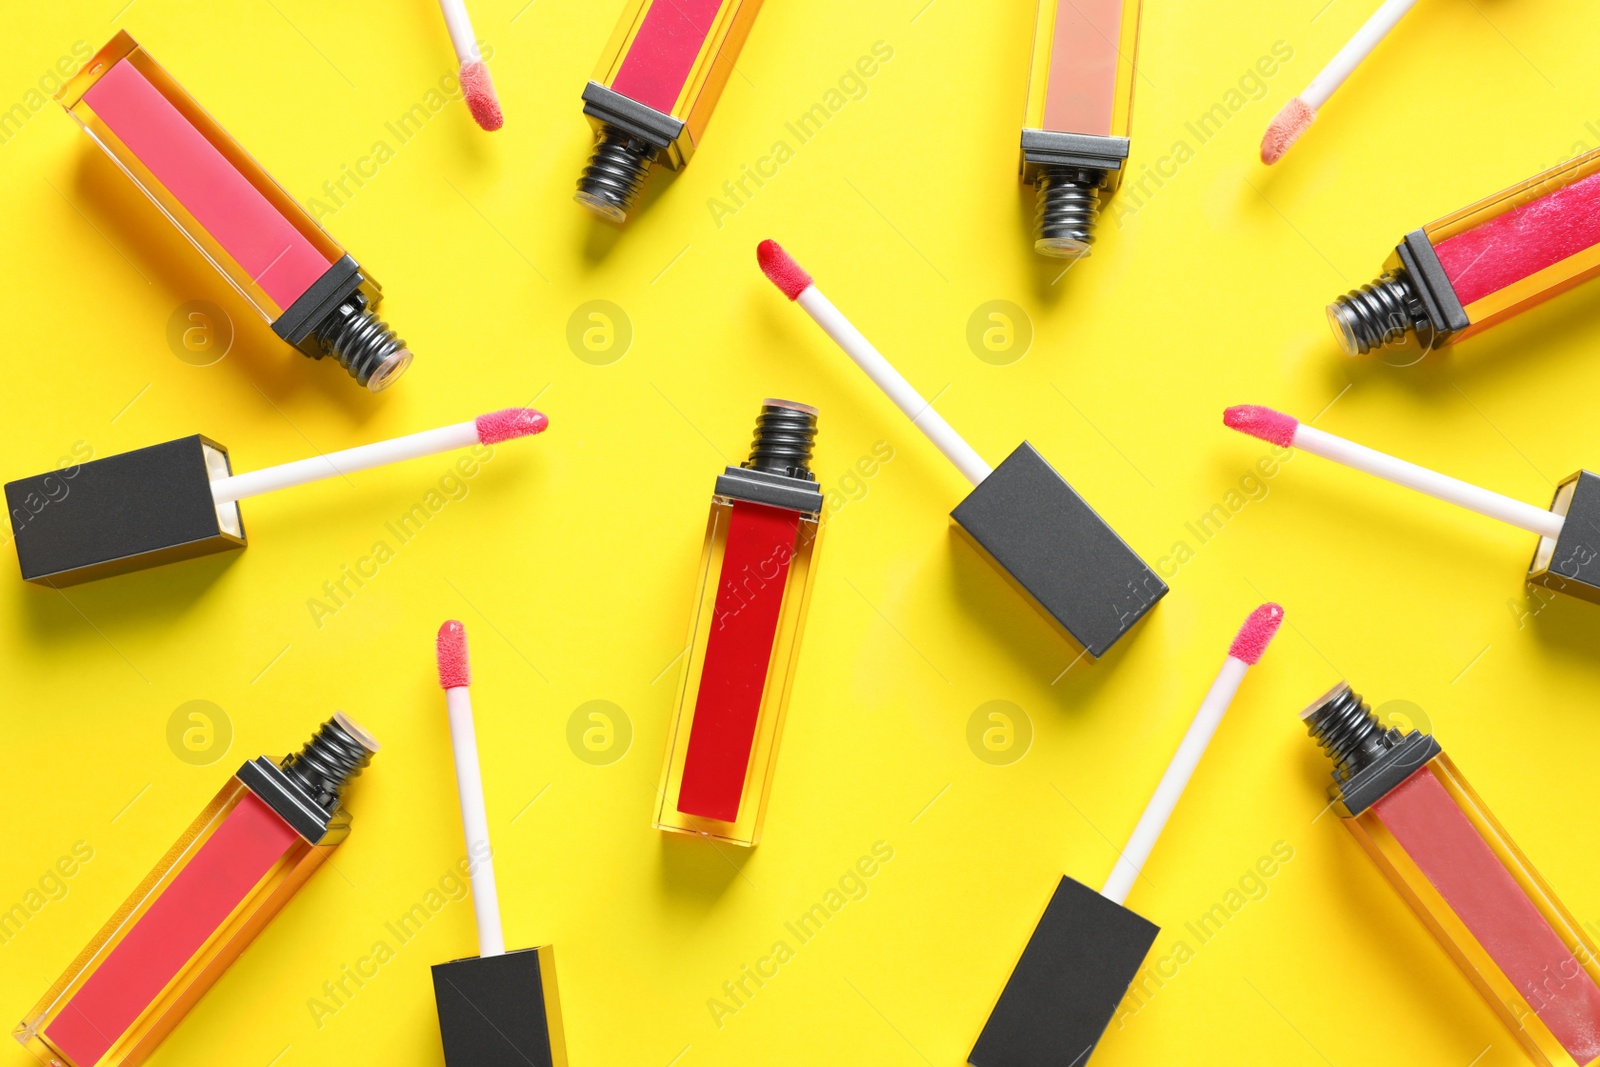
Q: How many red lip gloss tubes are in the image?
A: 1